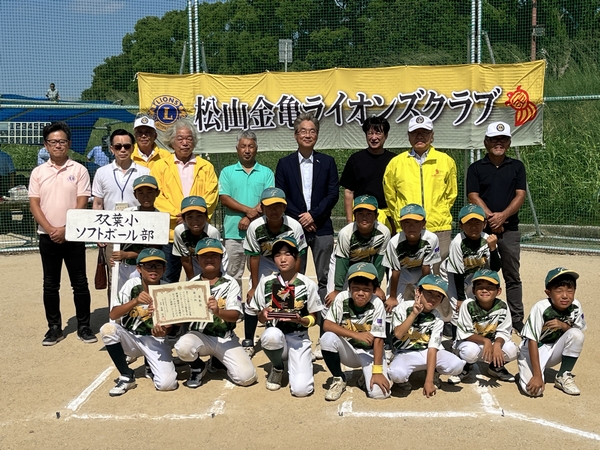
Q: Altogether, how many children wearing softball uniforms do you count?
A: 13